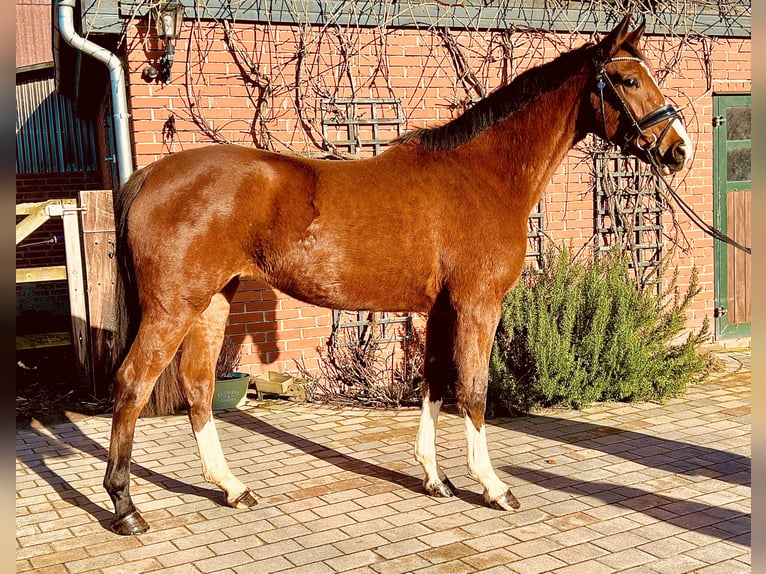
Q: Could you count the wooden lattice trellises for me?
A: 3